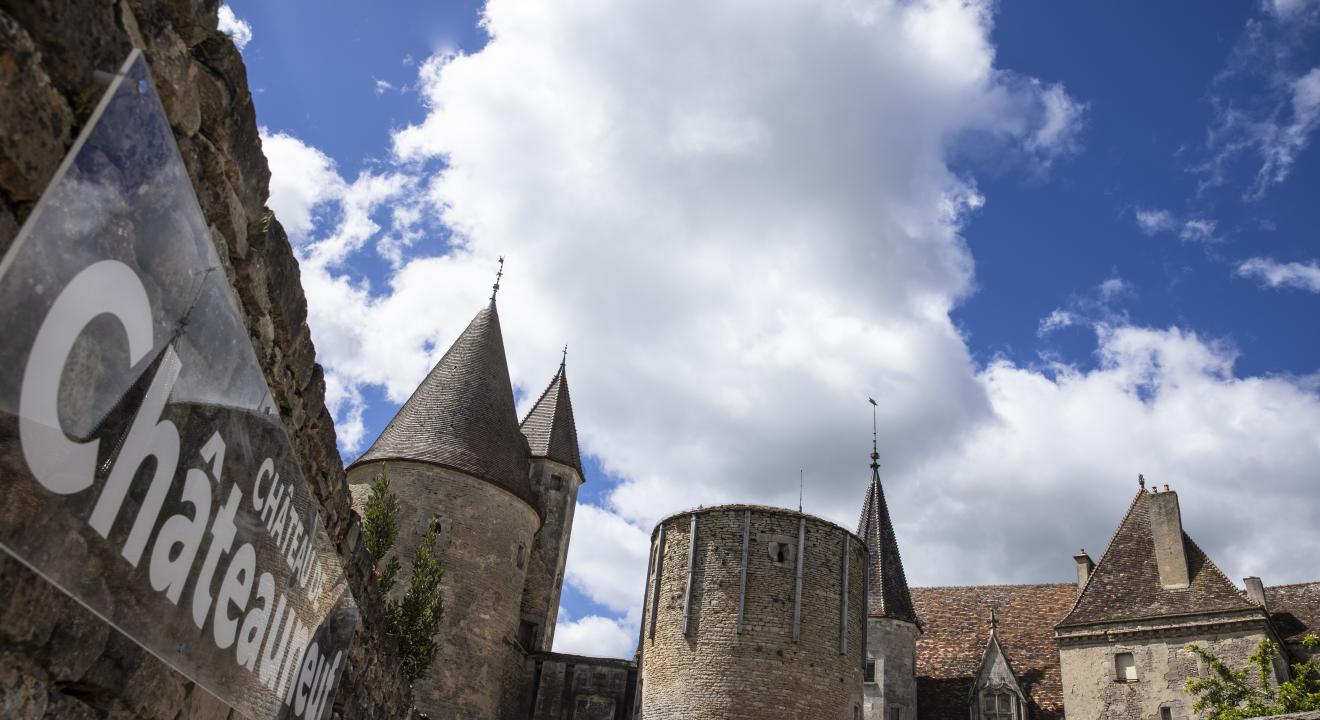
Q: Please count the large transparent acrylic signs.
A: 1